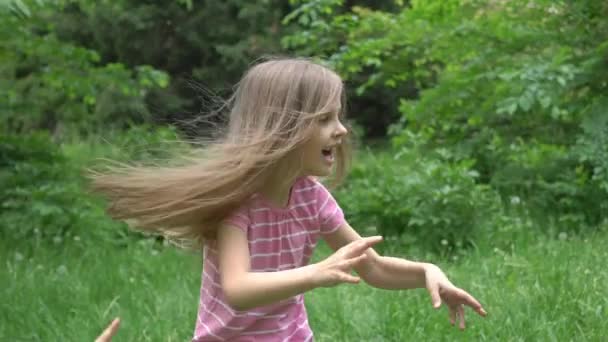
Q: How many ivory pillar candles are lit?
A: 0